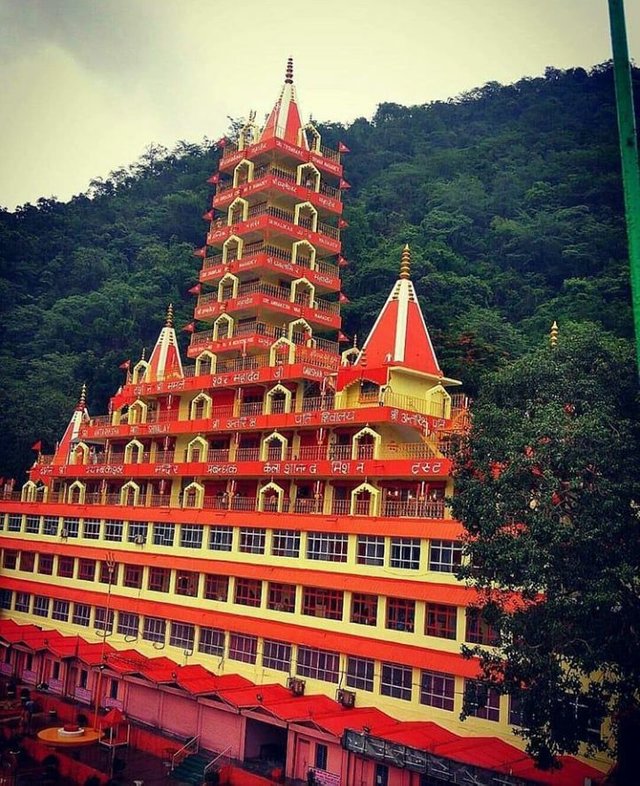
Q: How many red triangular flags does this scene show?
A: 14